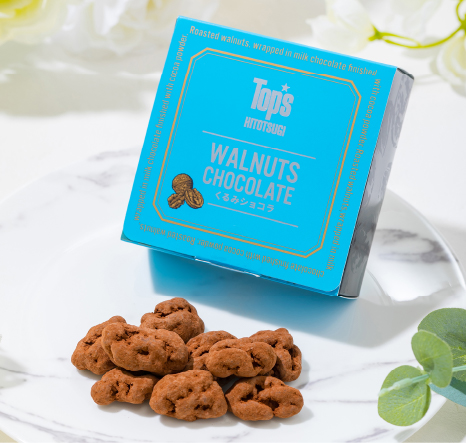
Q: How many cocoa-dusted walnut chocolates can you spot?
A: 9